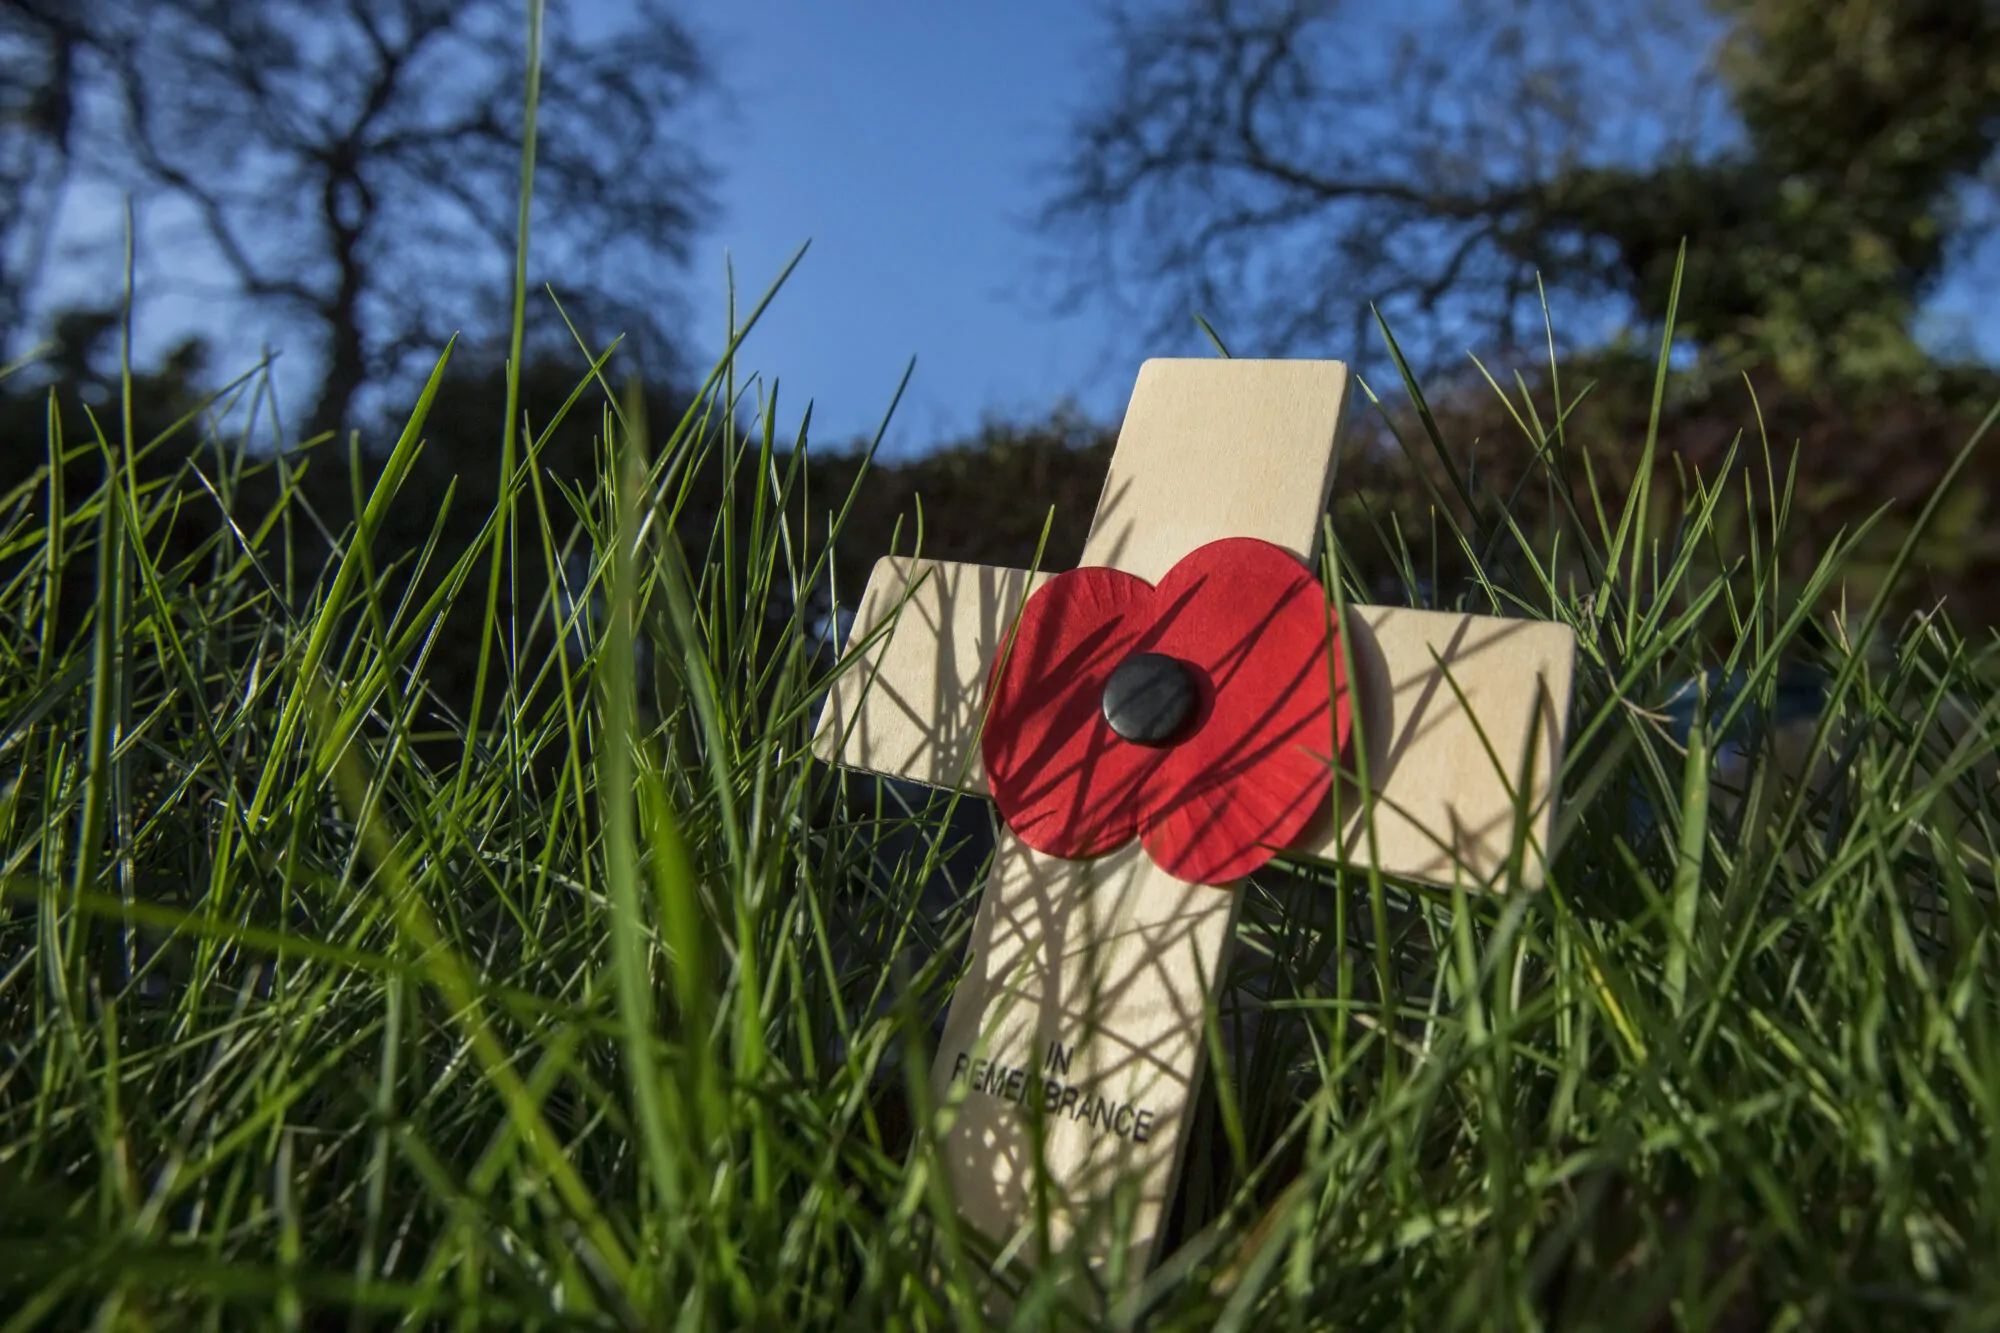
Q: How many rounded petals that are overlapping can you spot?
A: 2